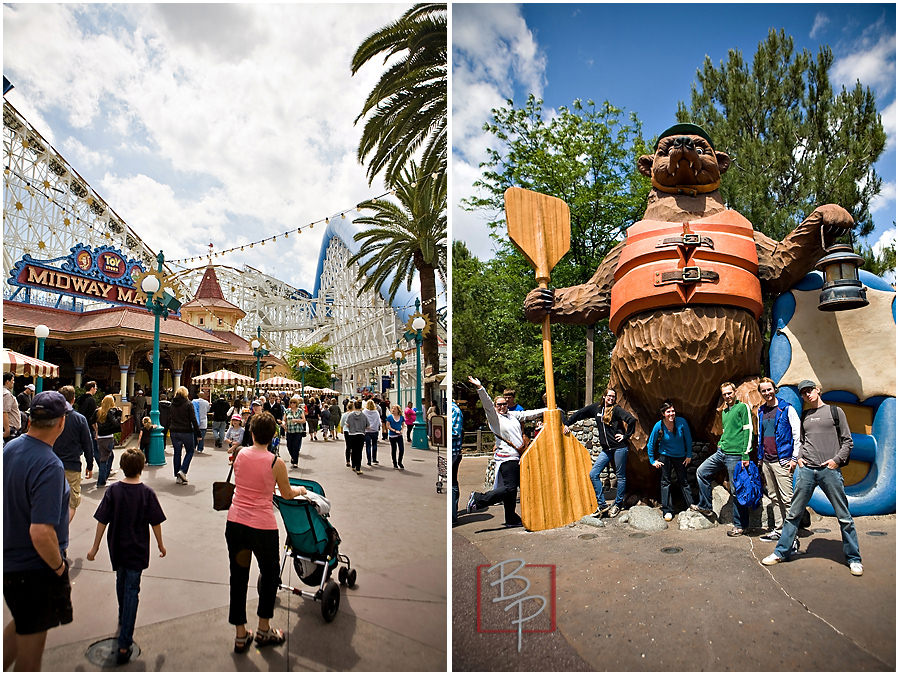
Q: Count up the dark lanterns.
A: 1